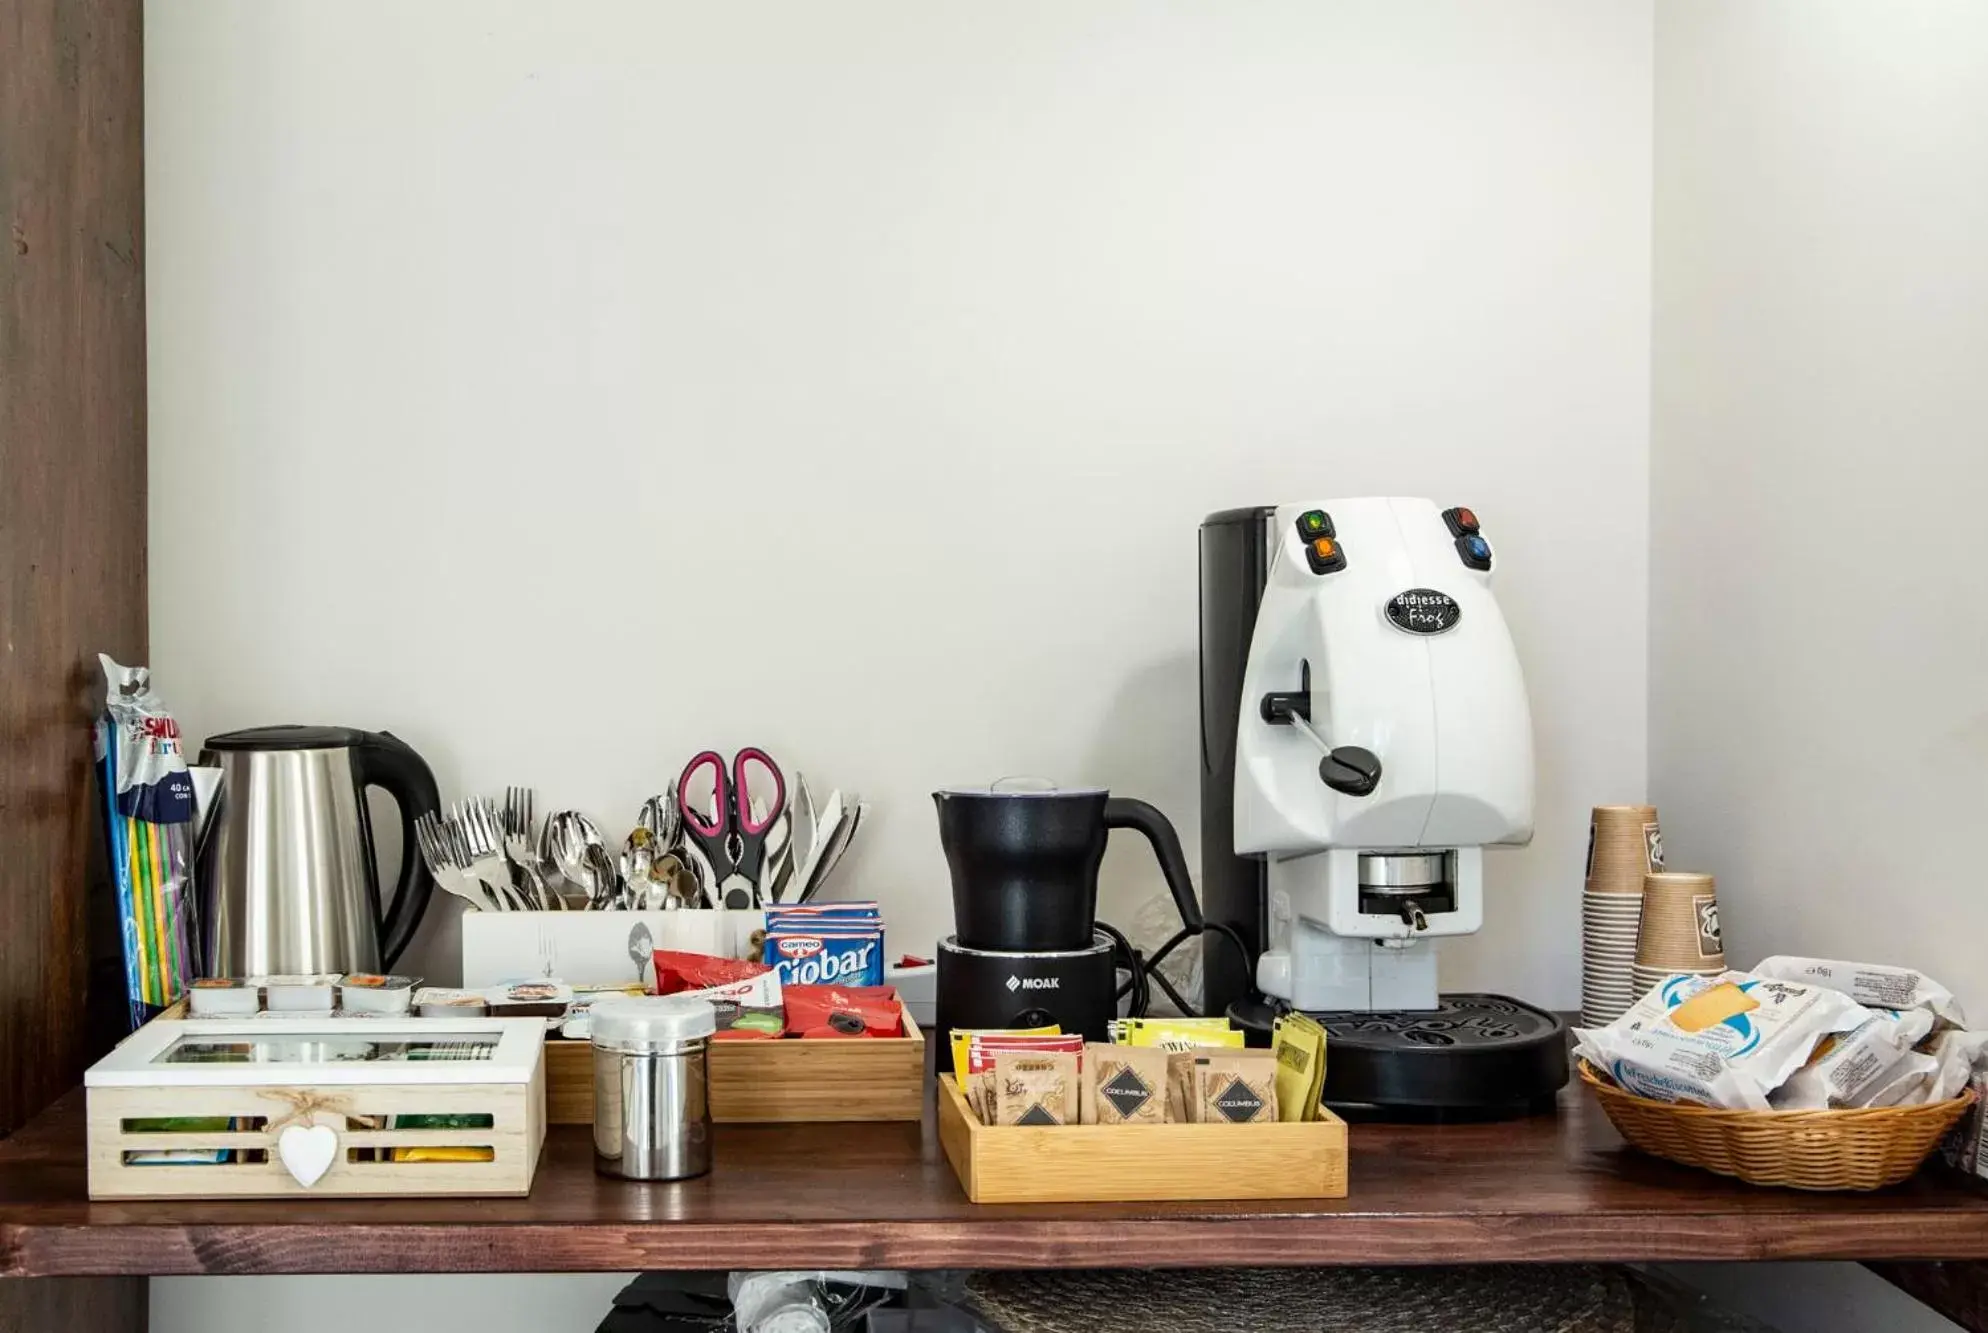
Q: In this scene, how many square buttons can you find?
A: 4